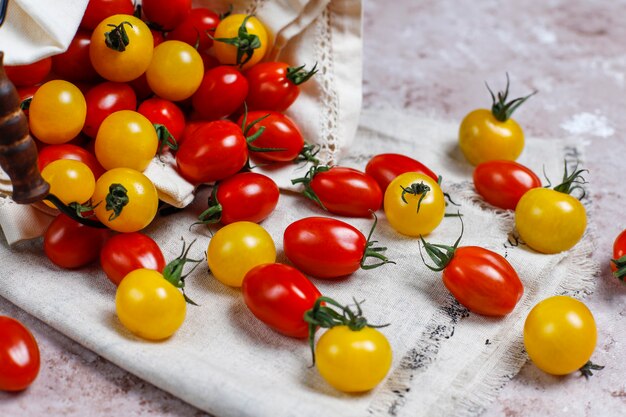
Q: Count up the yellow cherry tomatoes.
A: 14